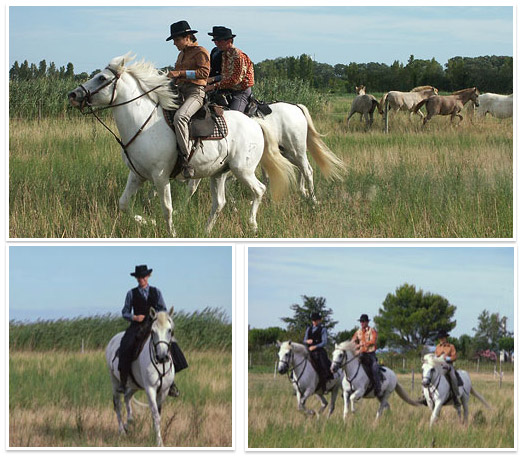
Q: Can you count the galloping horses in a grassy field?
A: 3